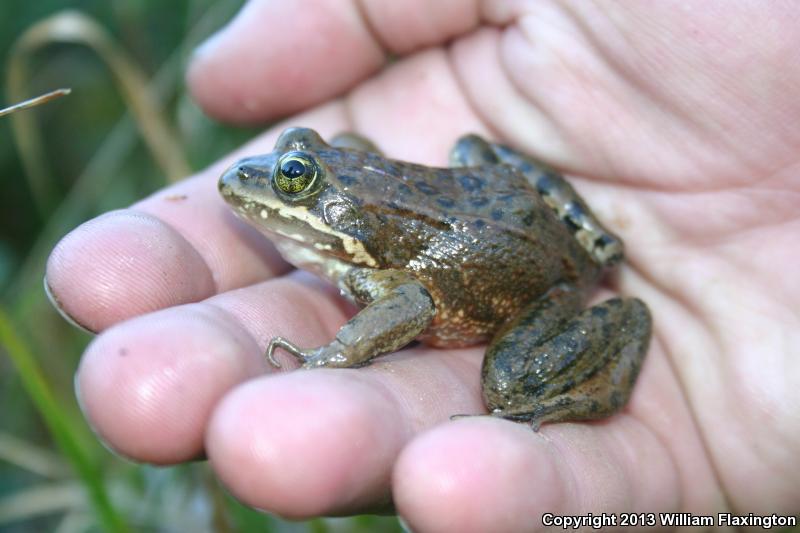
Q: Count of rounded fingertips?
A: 5